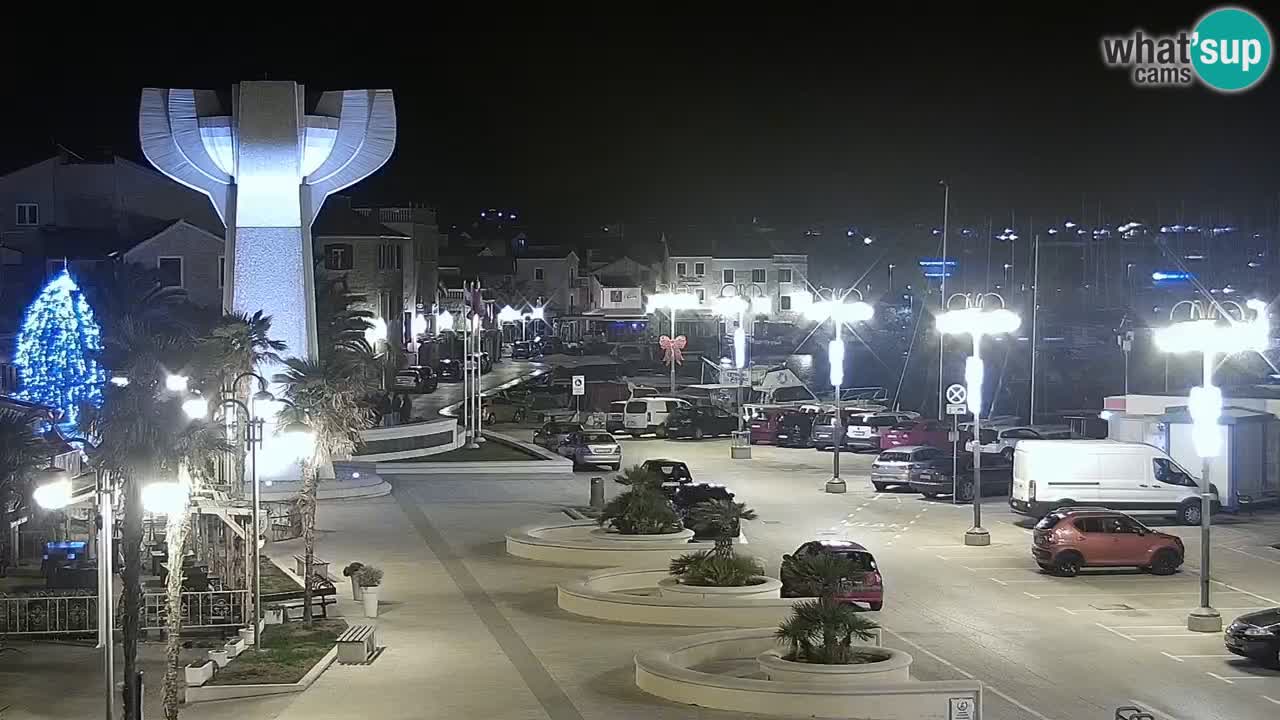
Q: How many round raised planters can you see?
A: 3